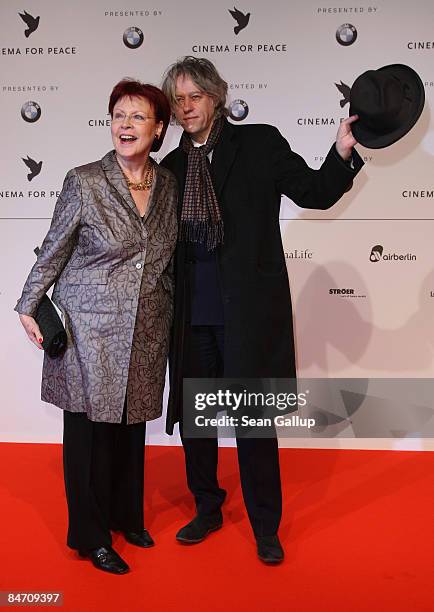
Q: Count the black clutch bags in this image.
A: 1